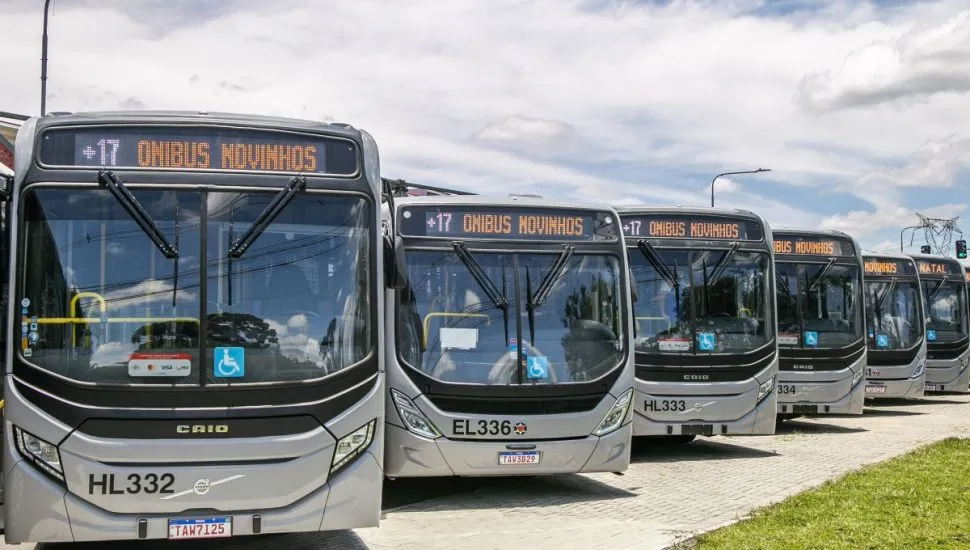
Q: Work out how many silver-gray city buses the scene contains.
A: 6